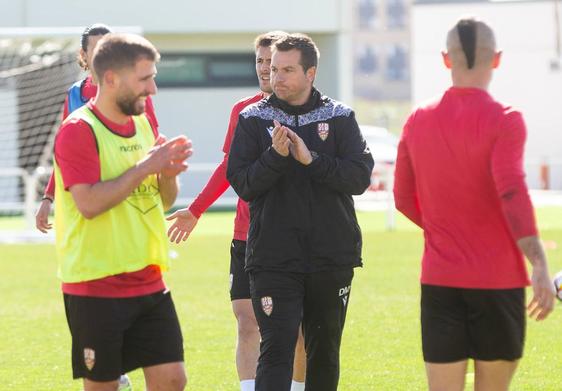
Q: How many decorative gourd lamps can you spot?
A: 0